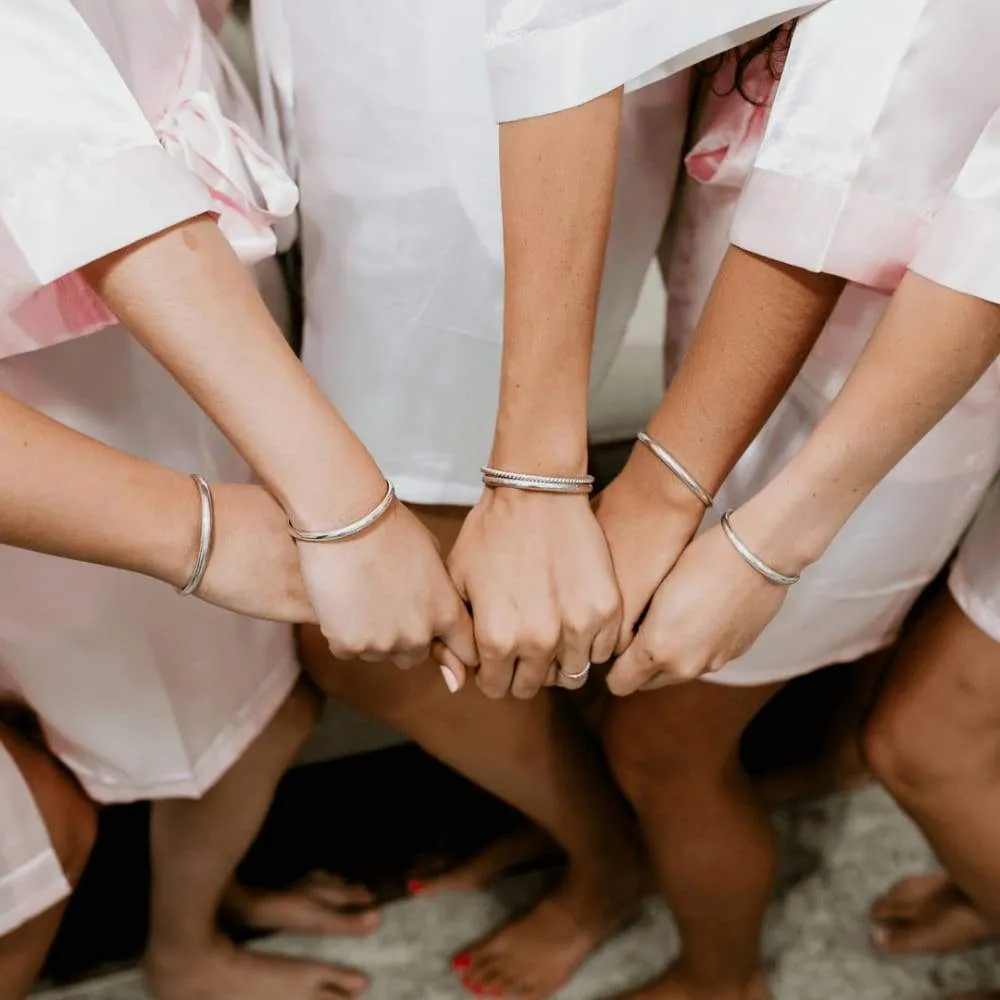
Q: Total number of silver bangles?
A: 6